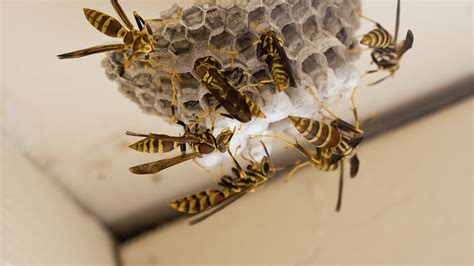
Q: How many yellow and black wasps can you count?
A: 7